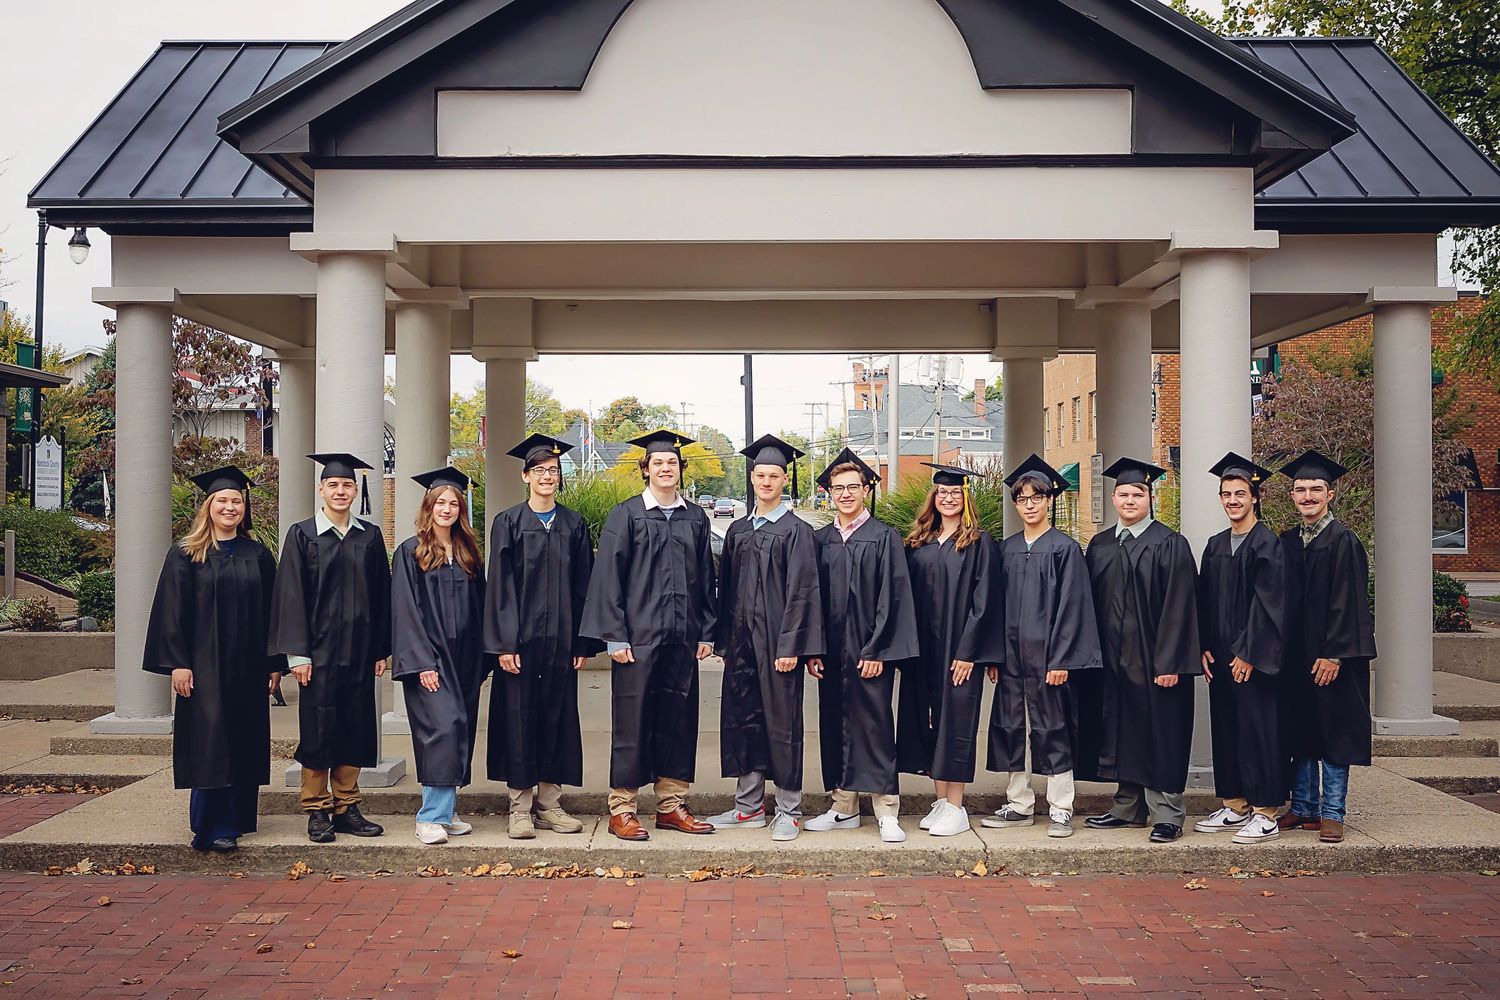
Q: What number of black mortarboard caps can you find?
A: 12